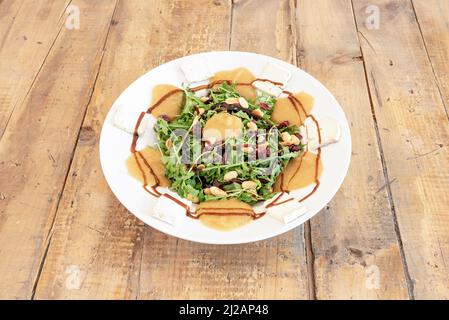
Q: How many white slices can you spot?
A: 6